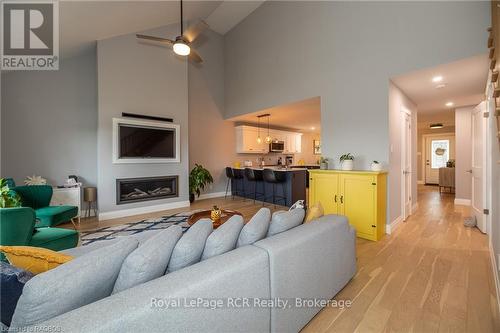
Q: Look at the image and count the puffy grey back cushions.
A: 6